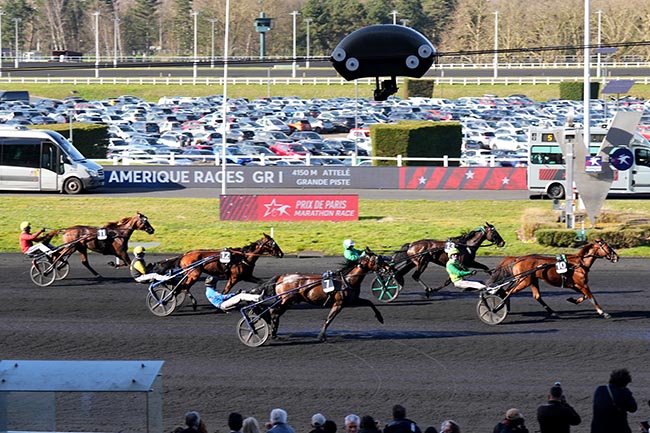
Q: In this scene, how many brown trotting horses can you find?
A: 5